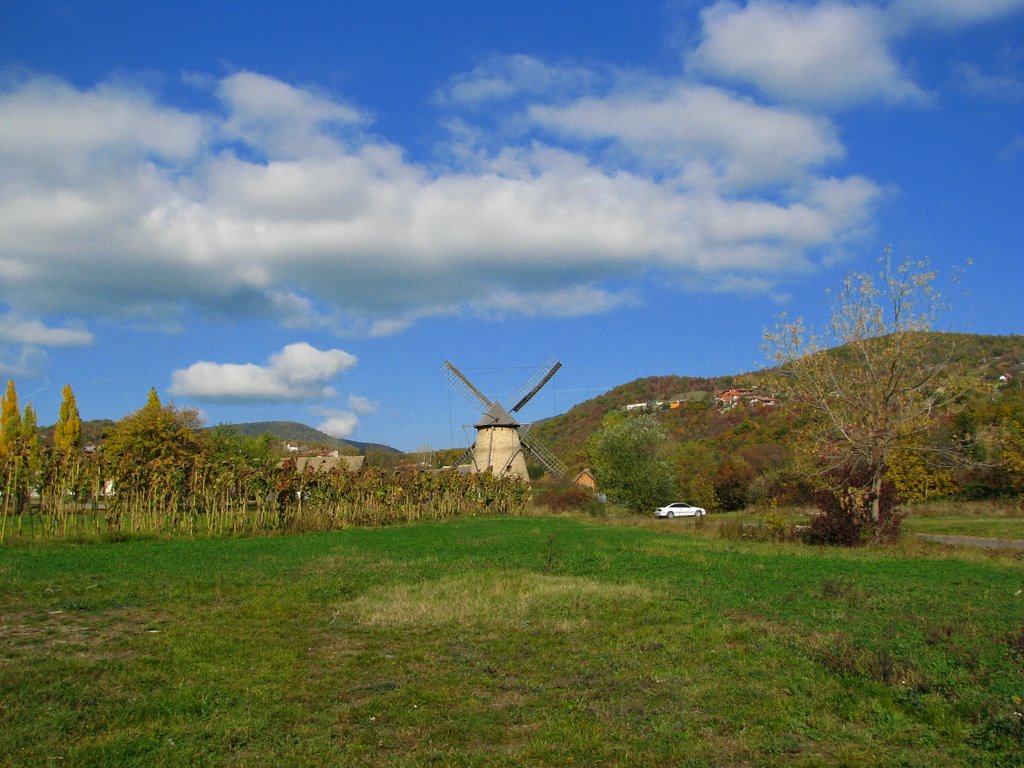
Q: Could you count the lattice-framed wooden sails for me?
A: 4